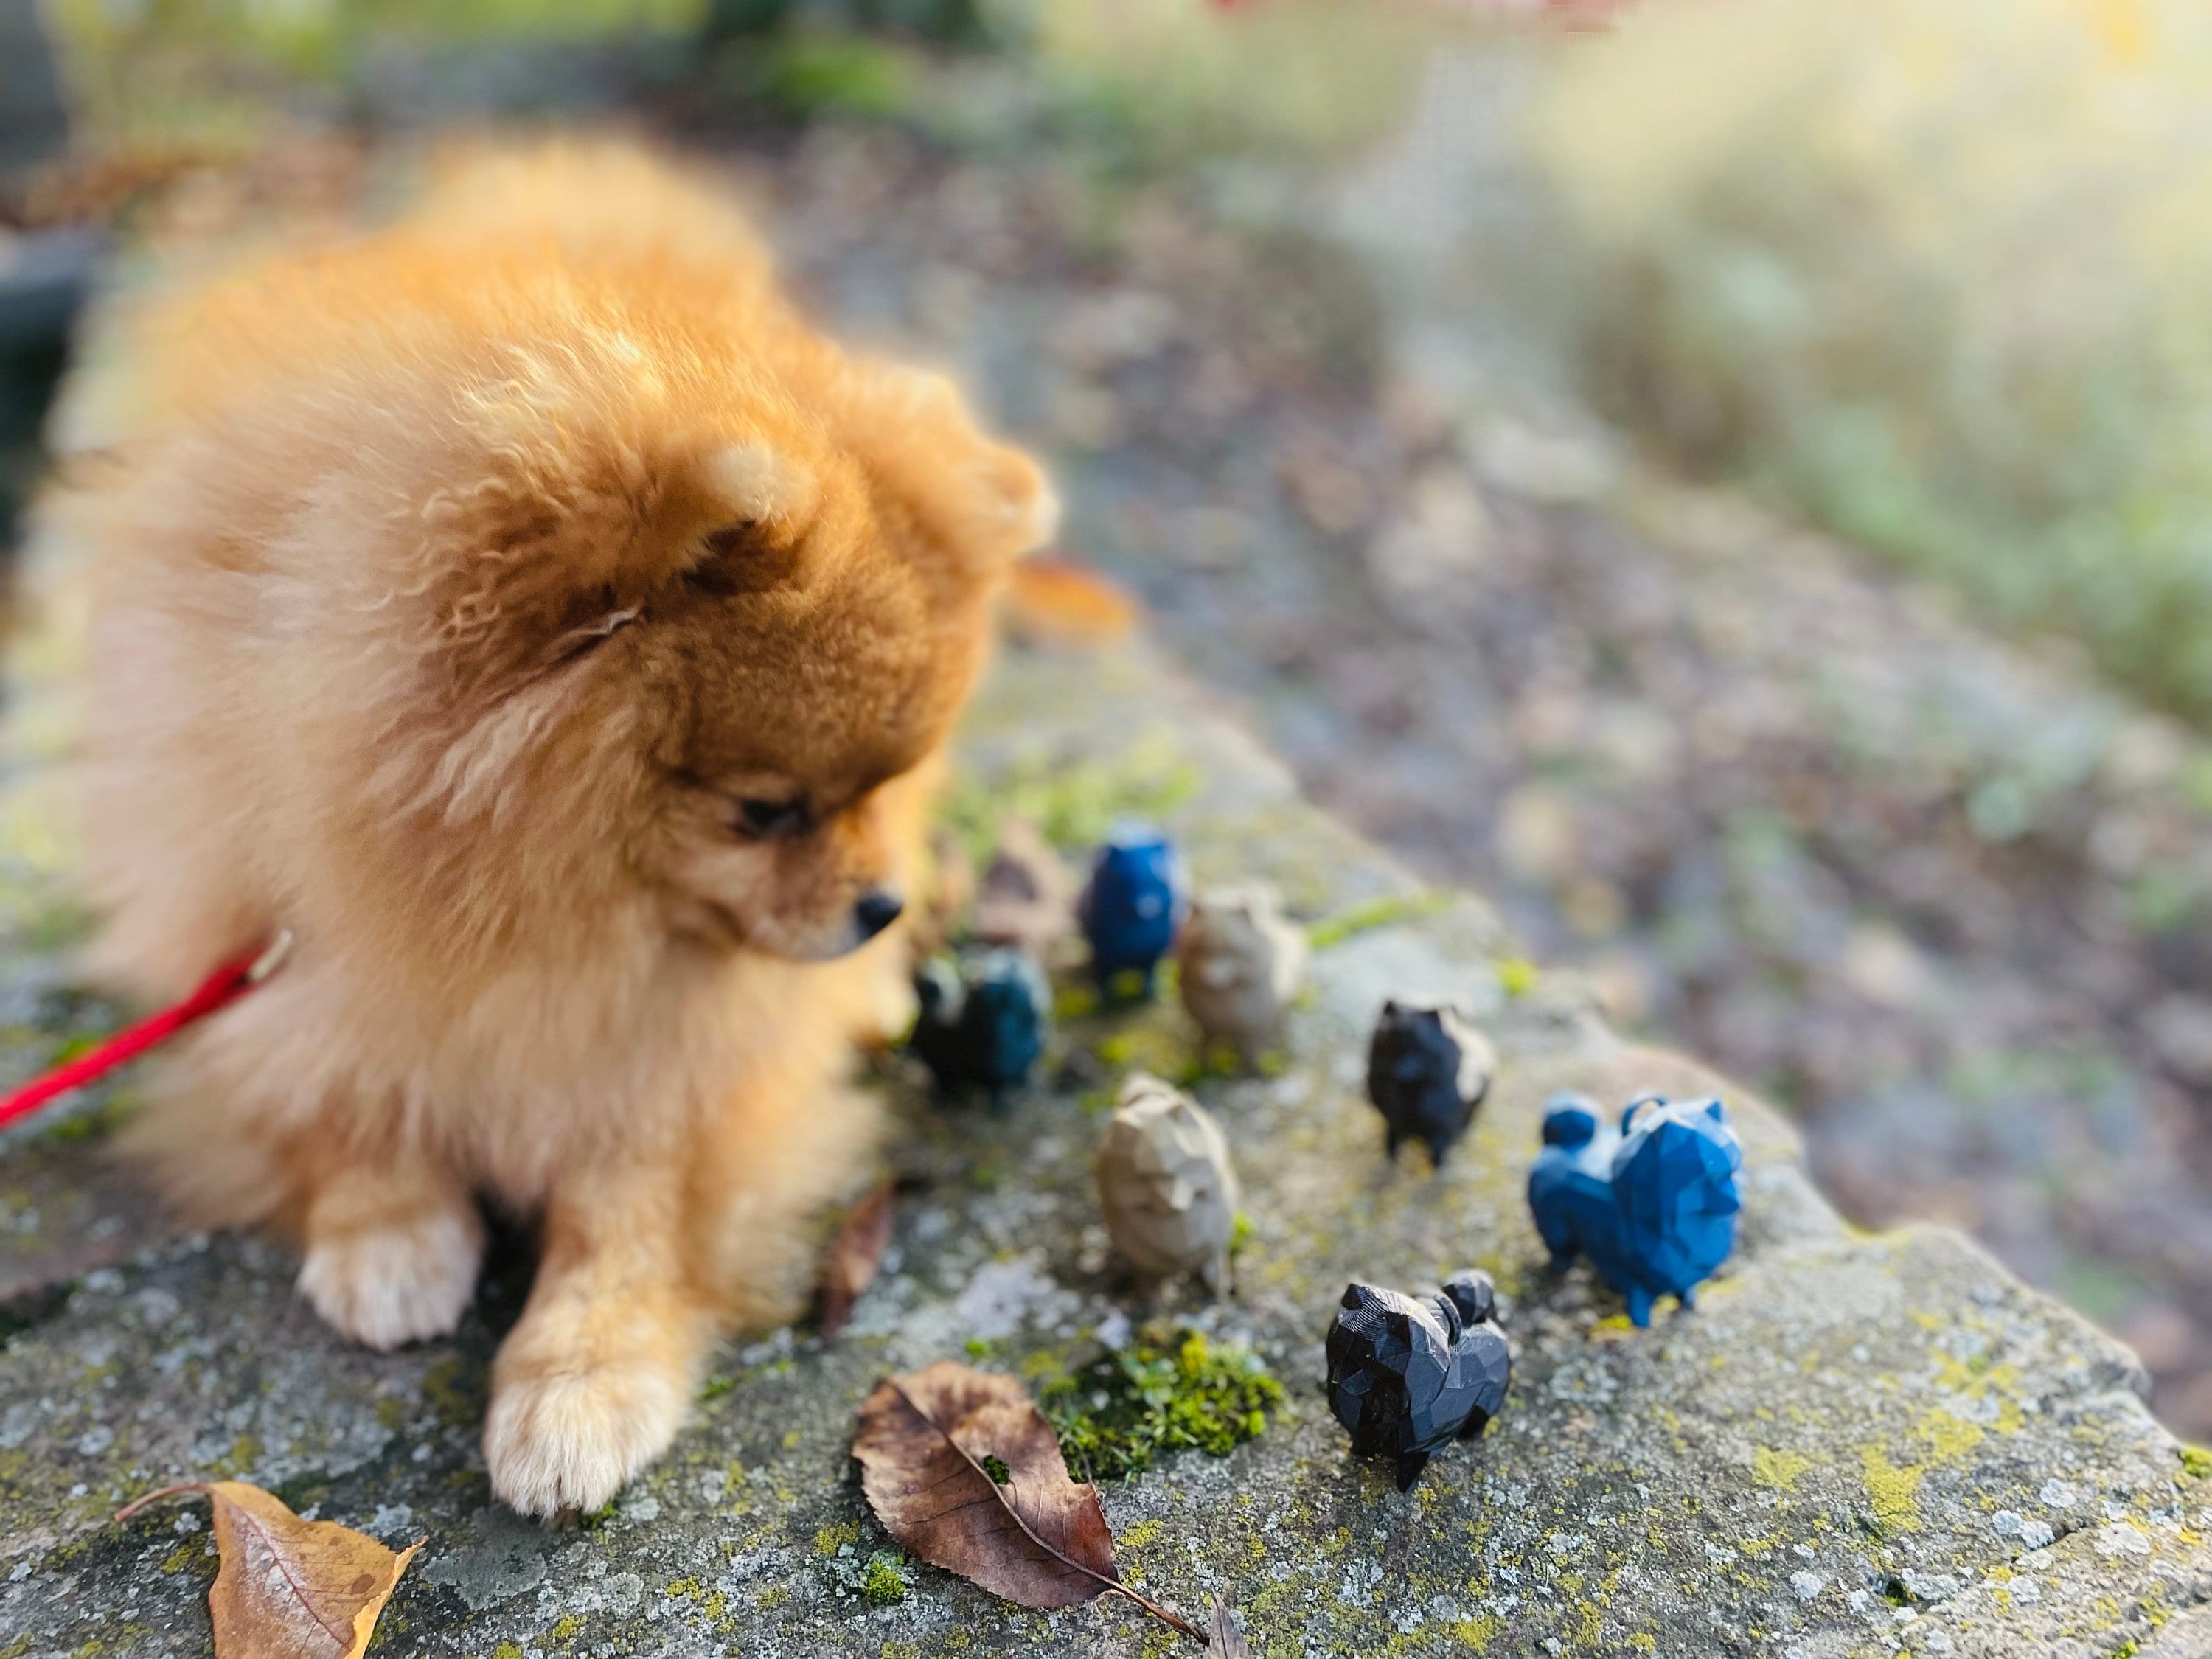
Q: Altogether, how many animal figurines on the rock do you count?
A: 7